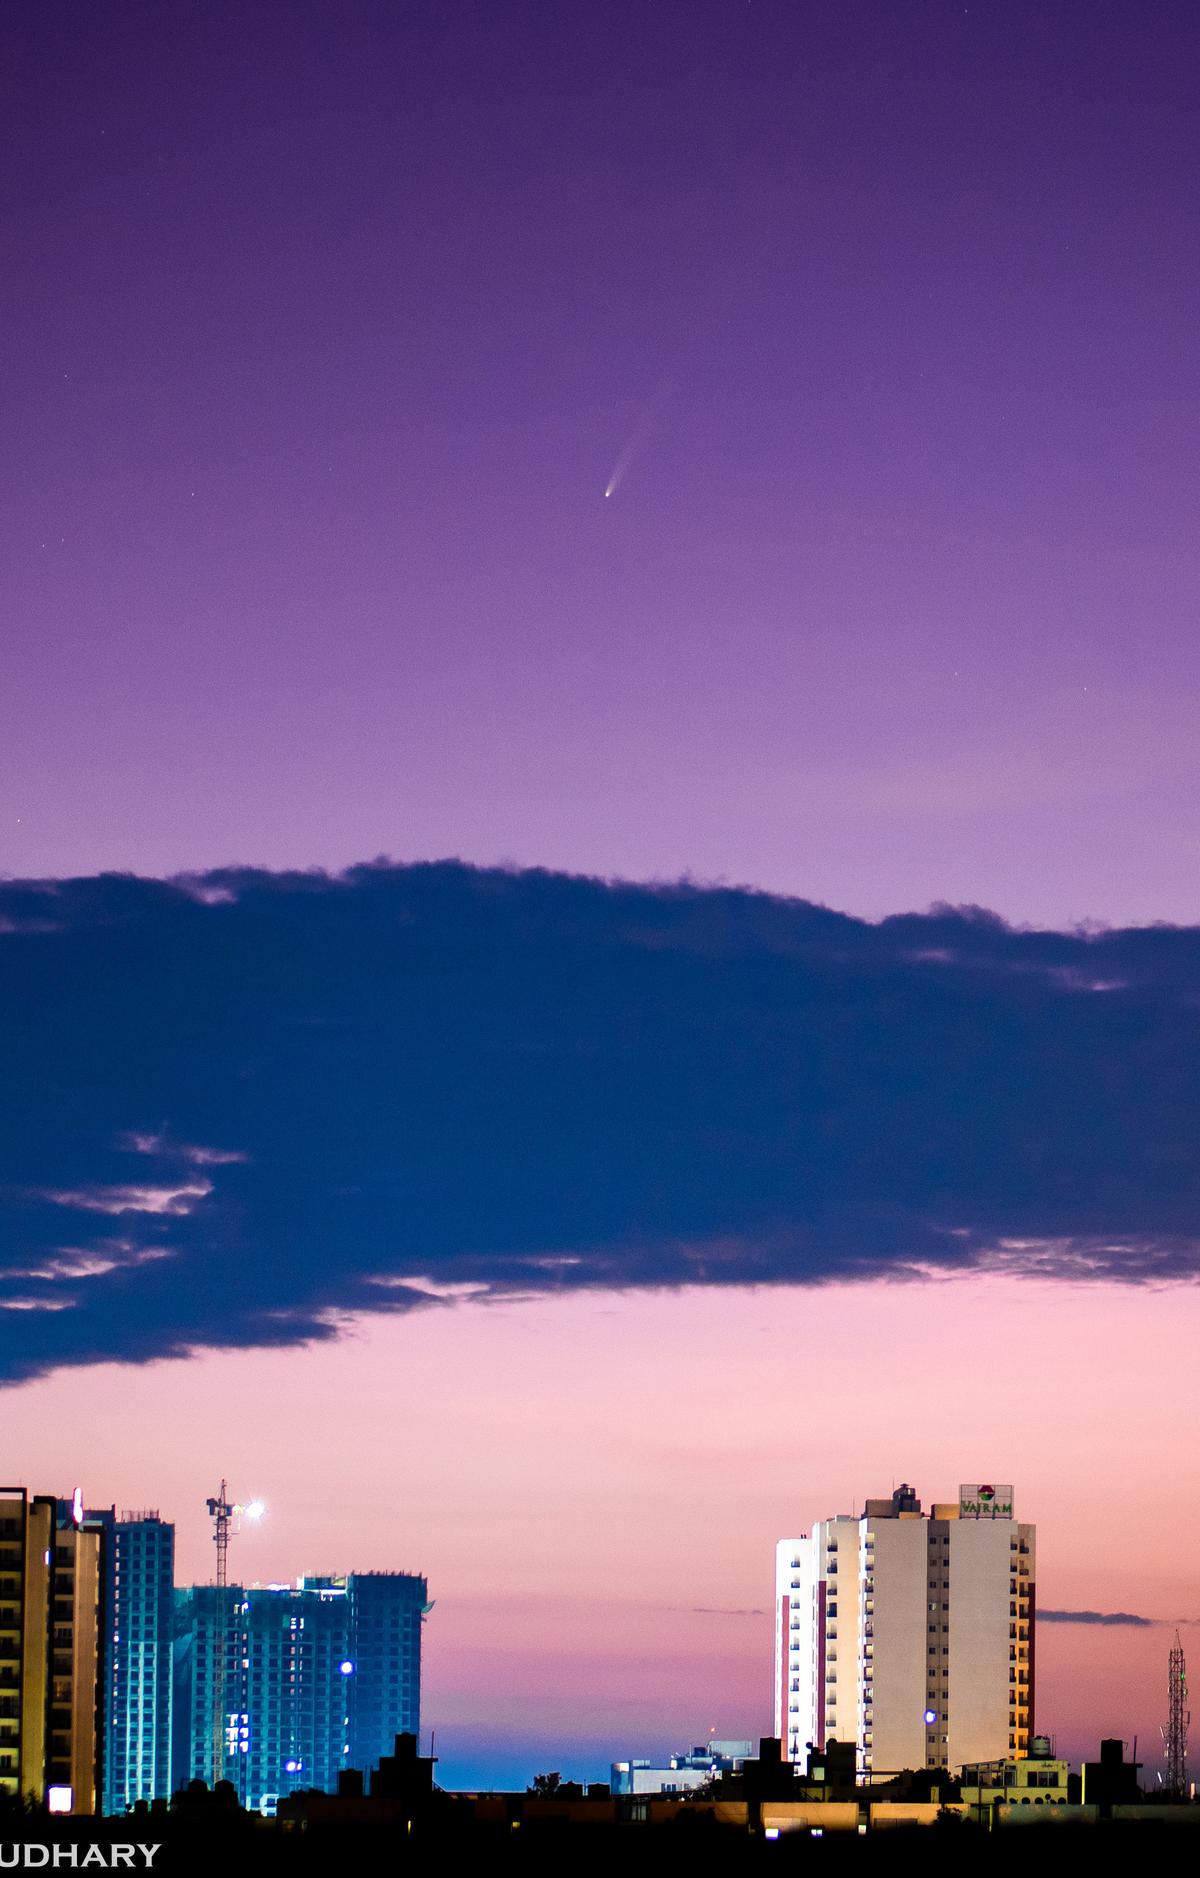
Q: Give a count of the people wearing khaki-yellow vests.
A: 0